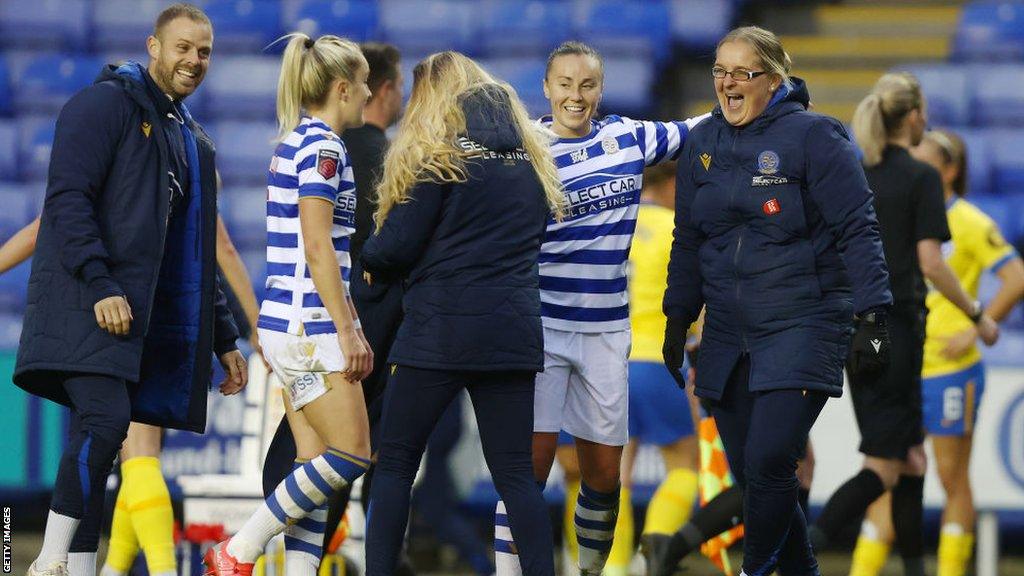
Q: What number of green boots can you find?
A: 0